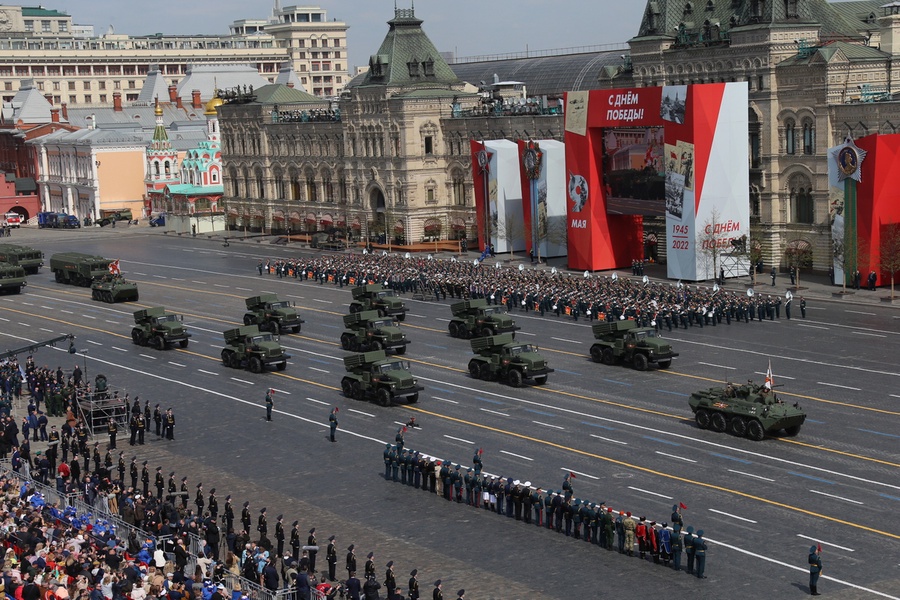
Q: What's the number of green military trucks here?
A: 12